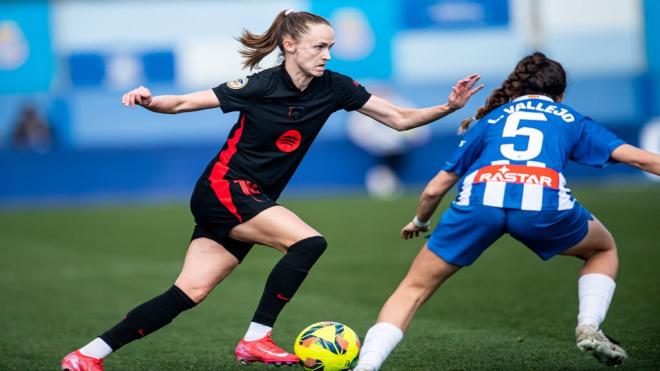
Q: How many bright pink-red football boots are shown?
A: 2